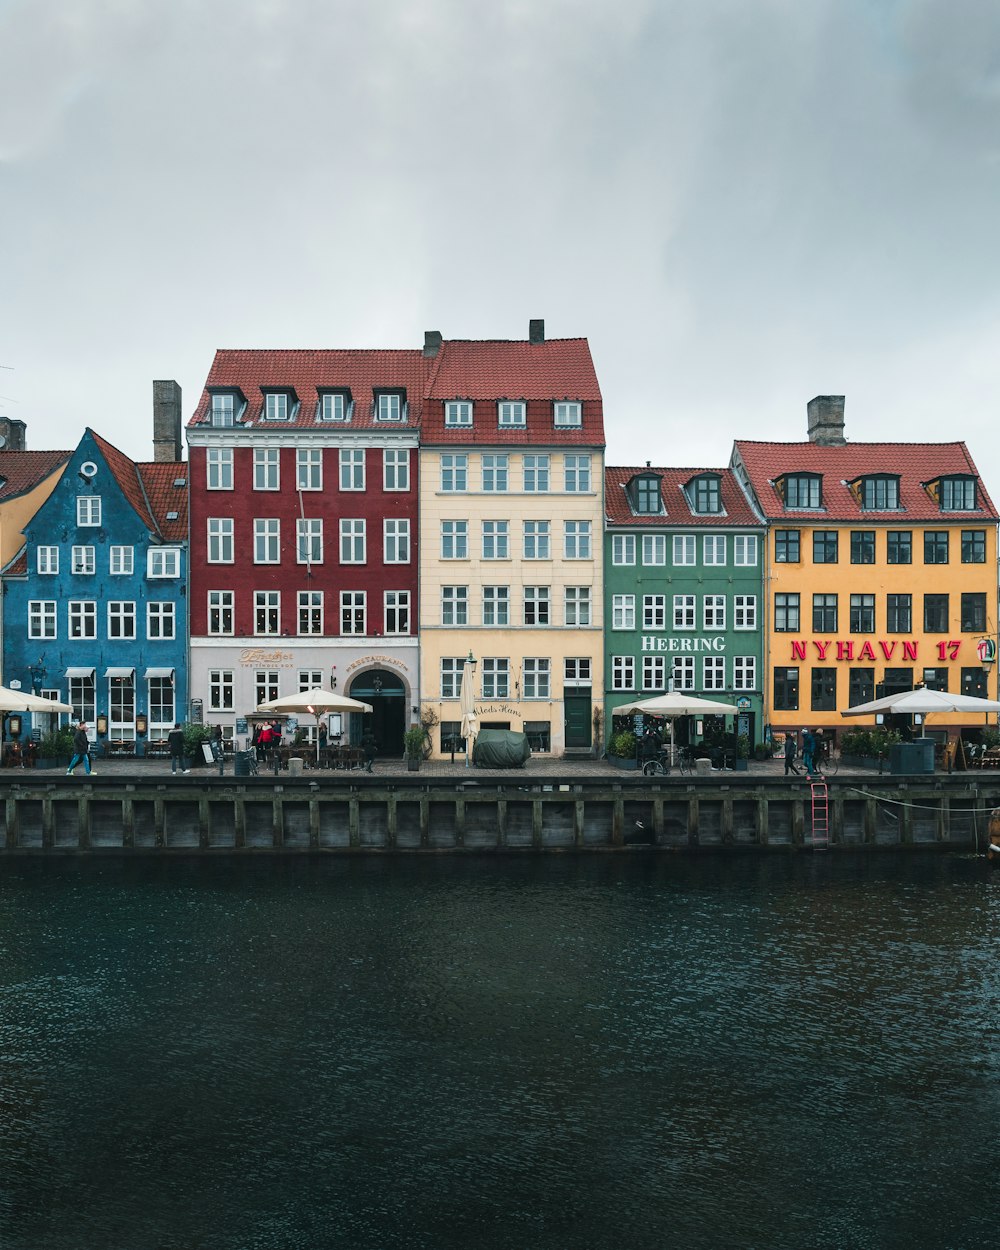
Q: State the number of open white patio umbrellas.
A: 4